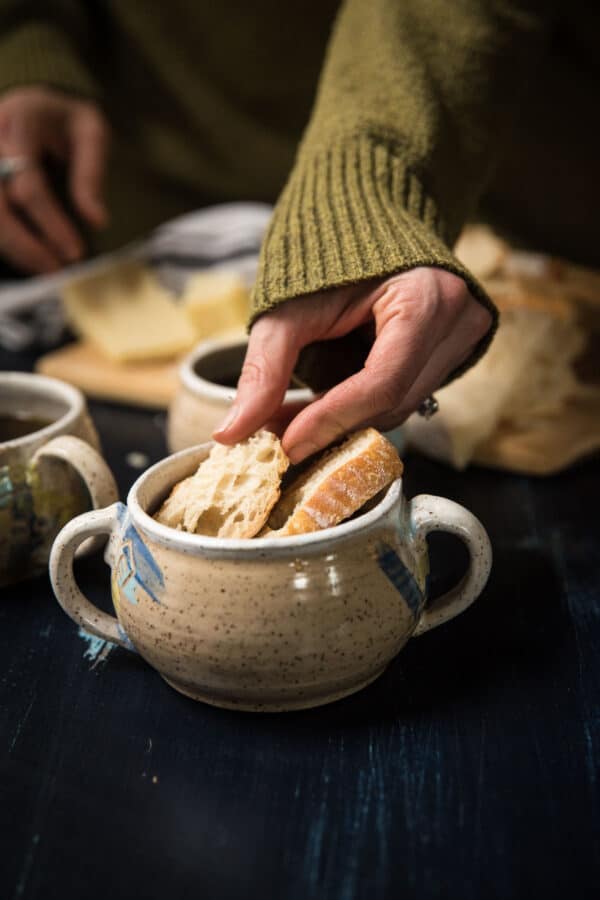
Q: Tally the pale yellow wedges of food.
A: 2